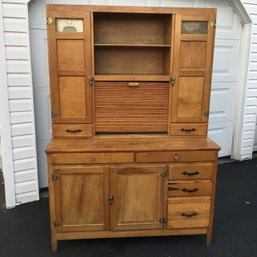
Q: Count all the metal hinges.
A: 8